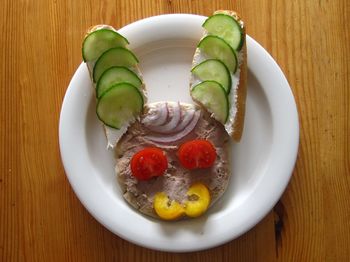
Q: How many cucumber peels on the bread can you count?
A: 8